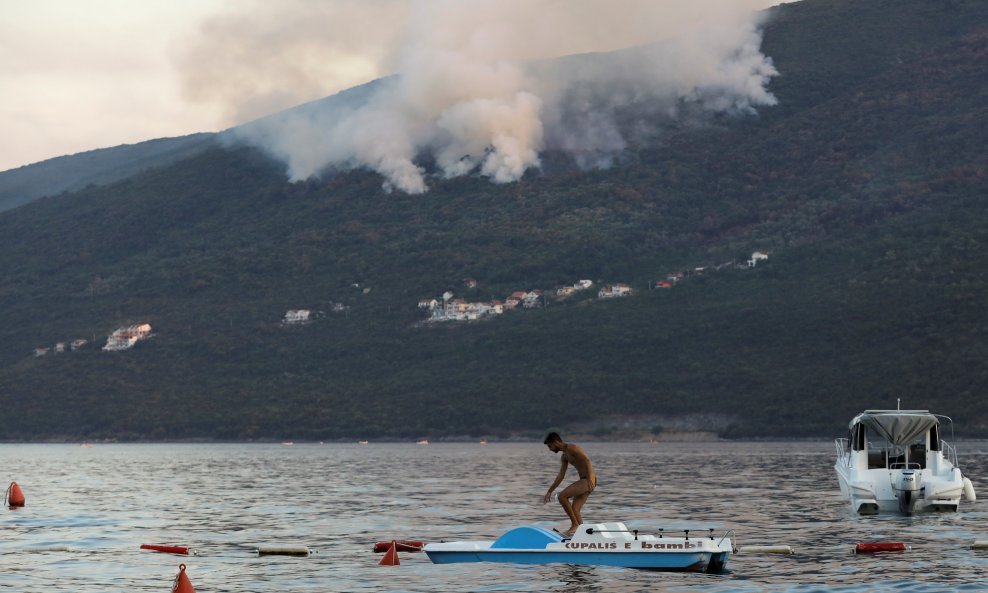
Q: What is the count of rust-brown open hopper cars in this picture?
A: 0